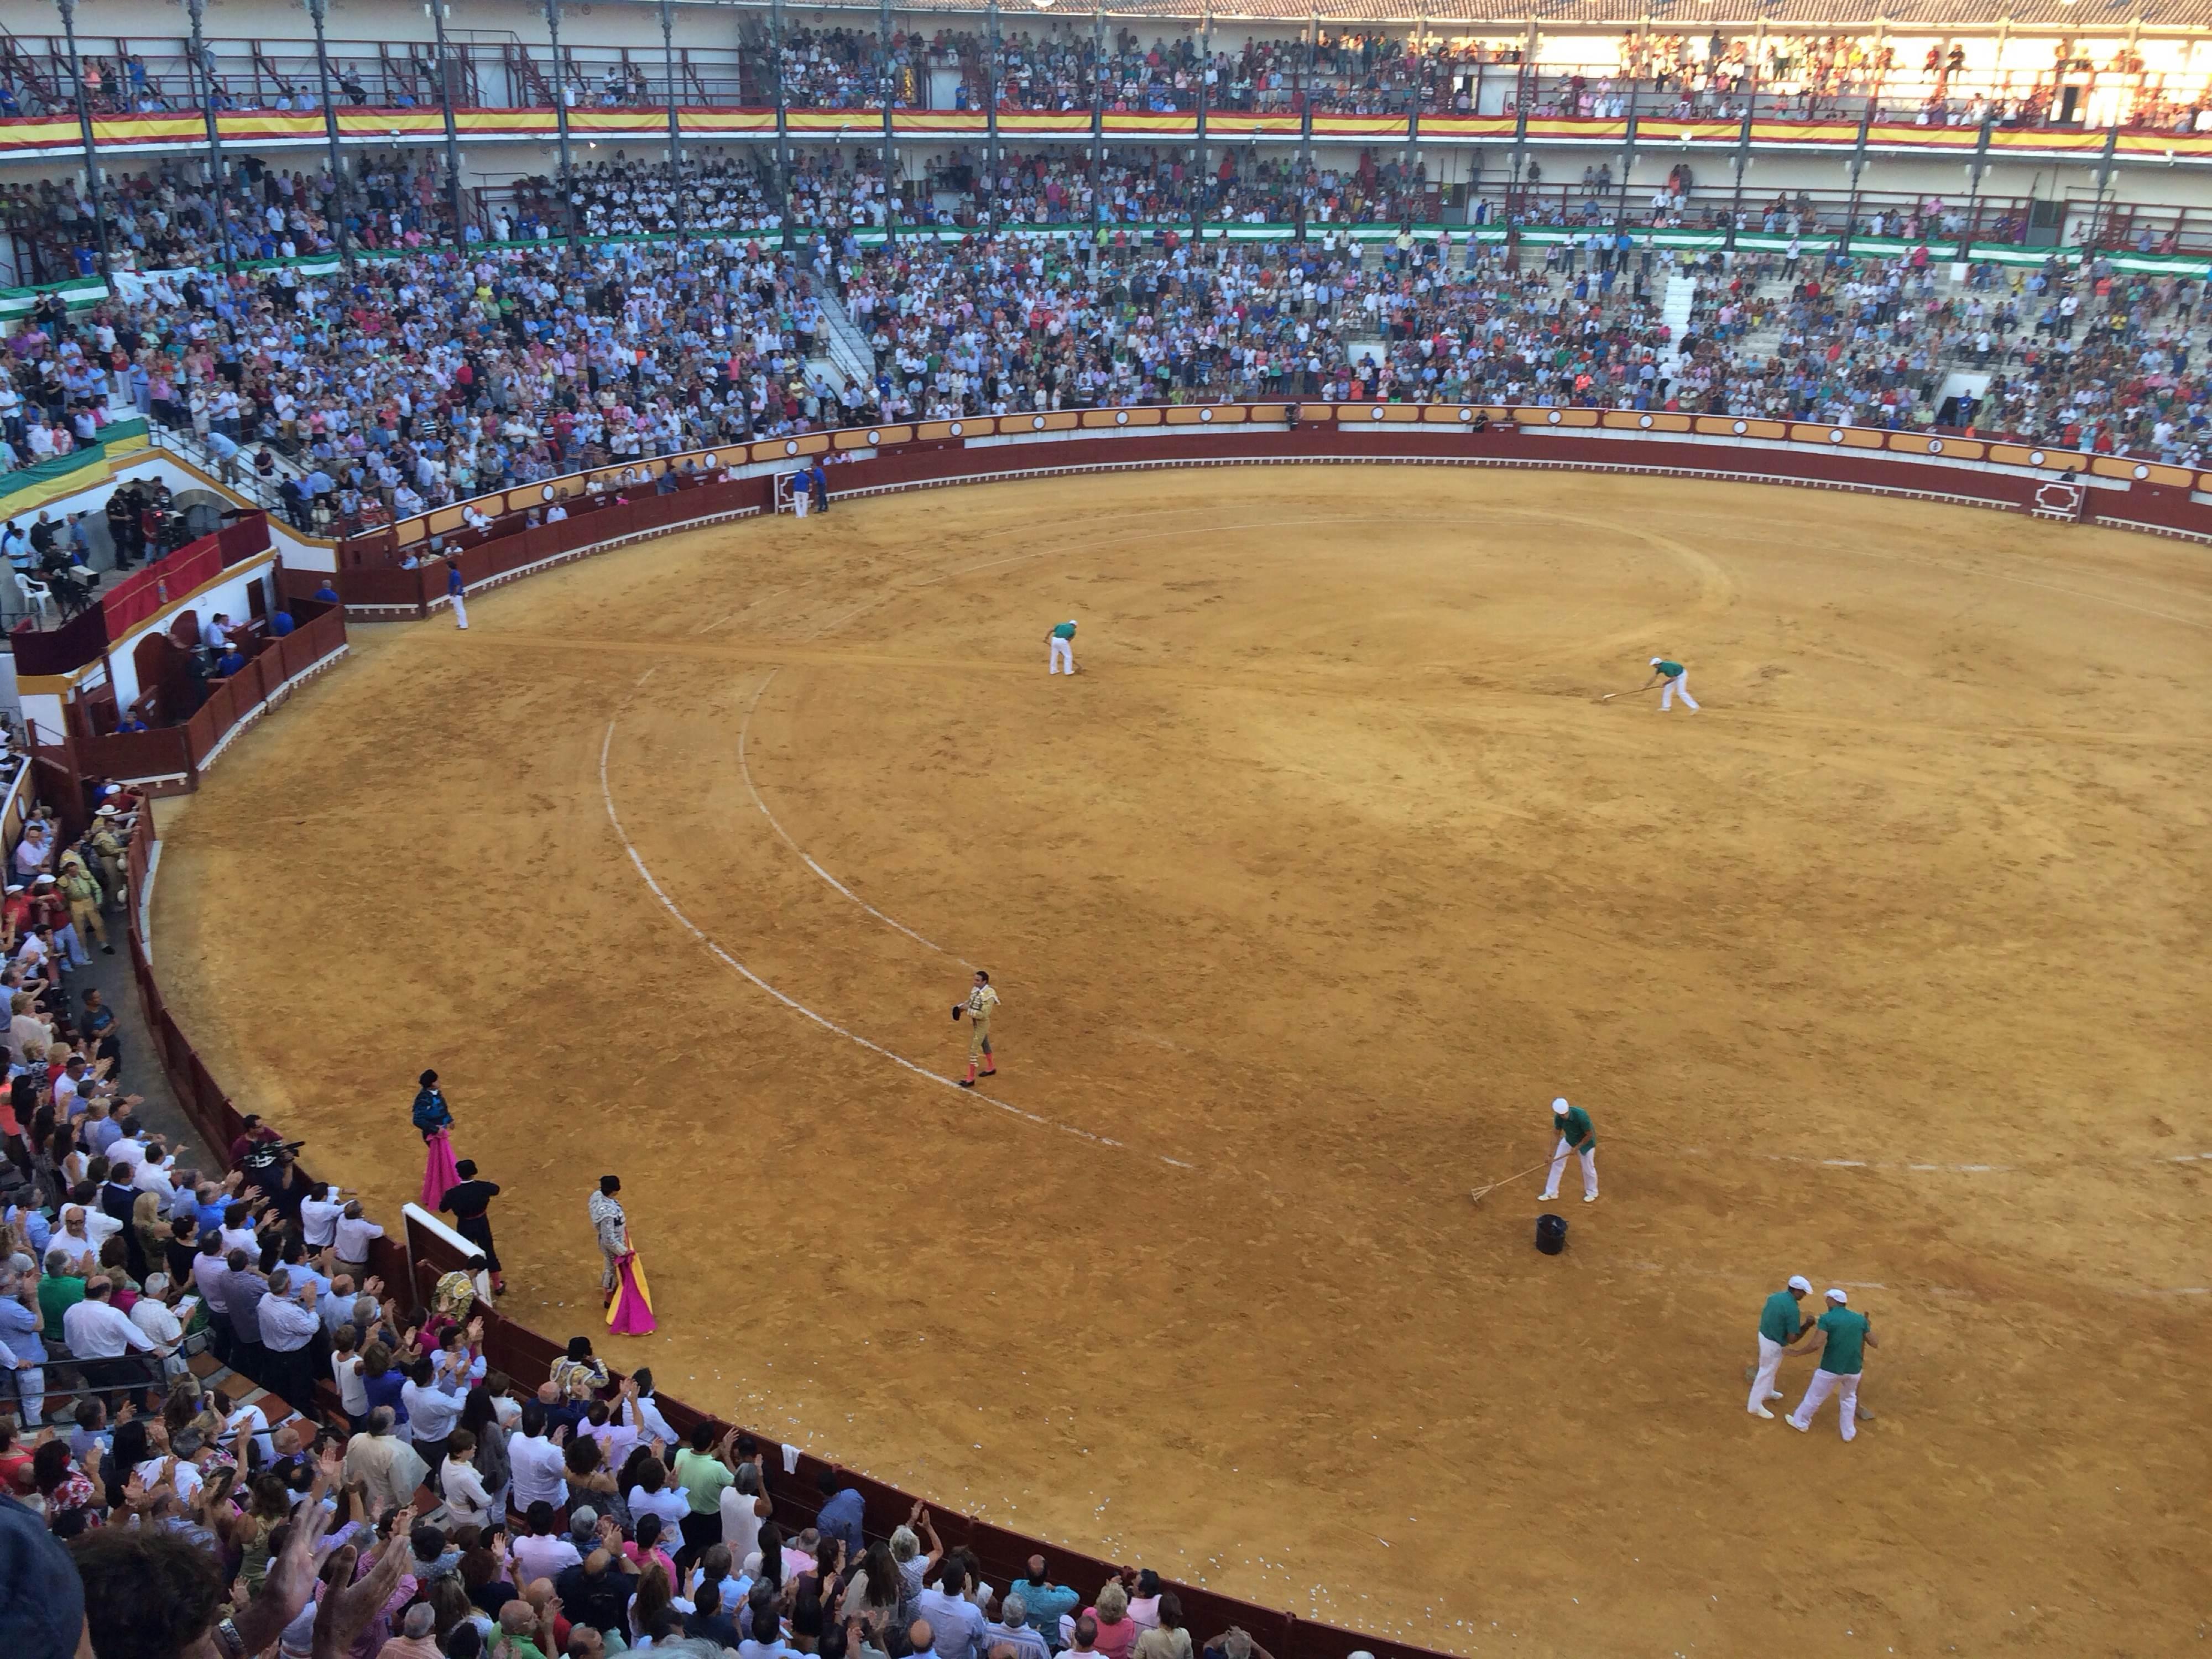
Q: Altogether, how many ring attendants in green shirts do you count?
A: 5